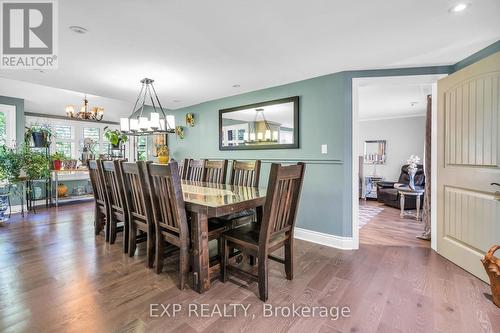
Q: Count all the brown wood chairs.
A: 9